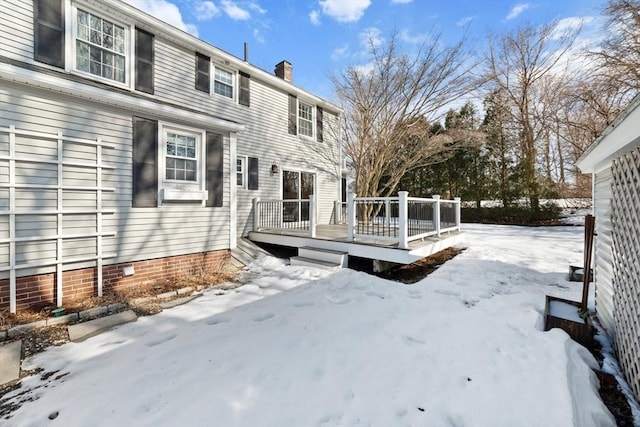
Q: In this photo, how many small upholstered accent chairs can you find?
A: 0